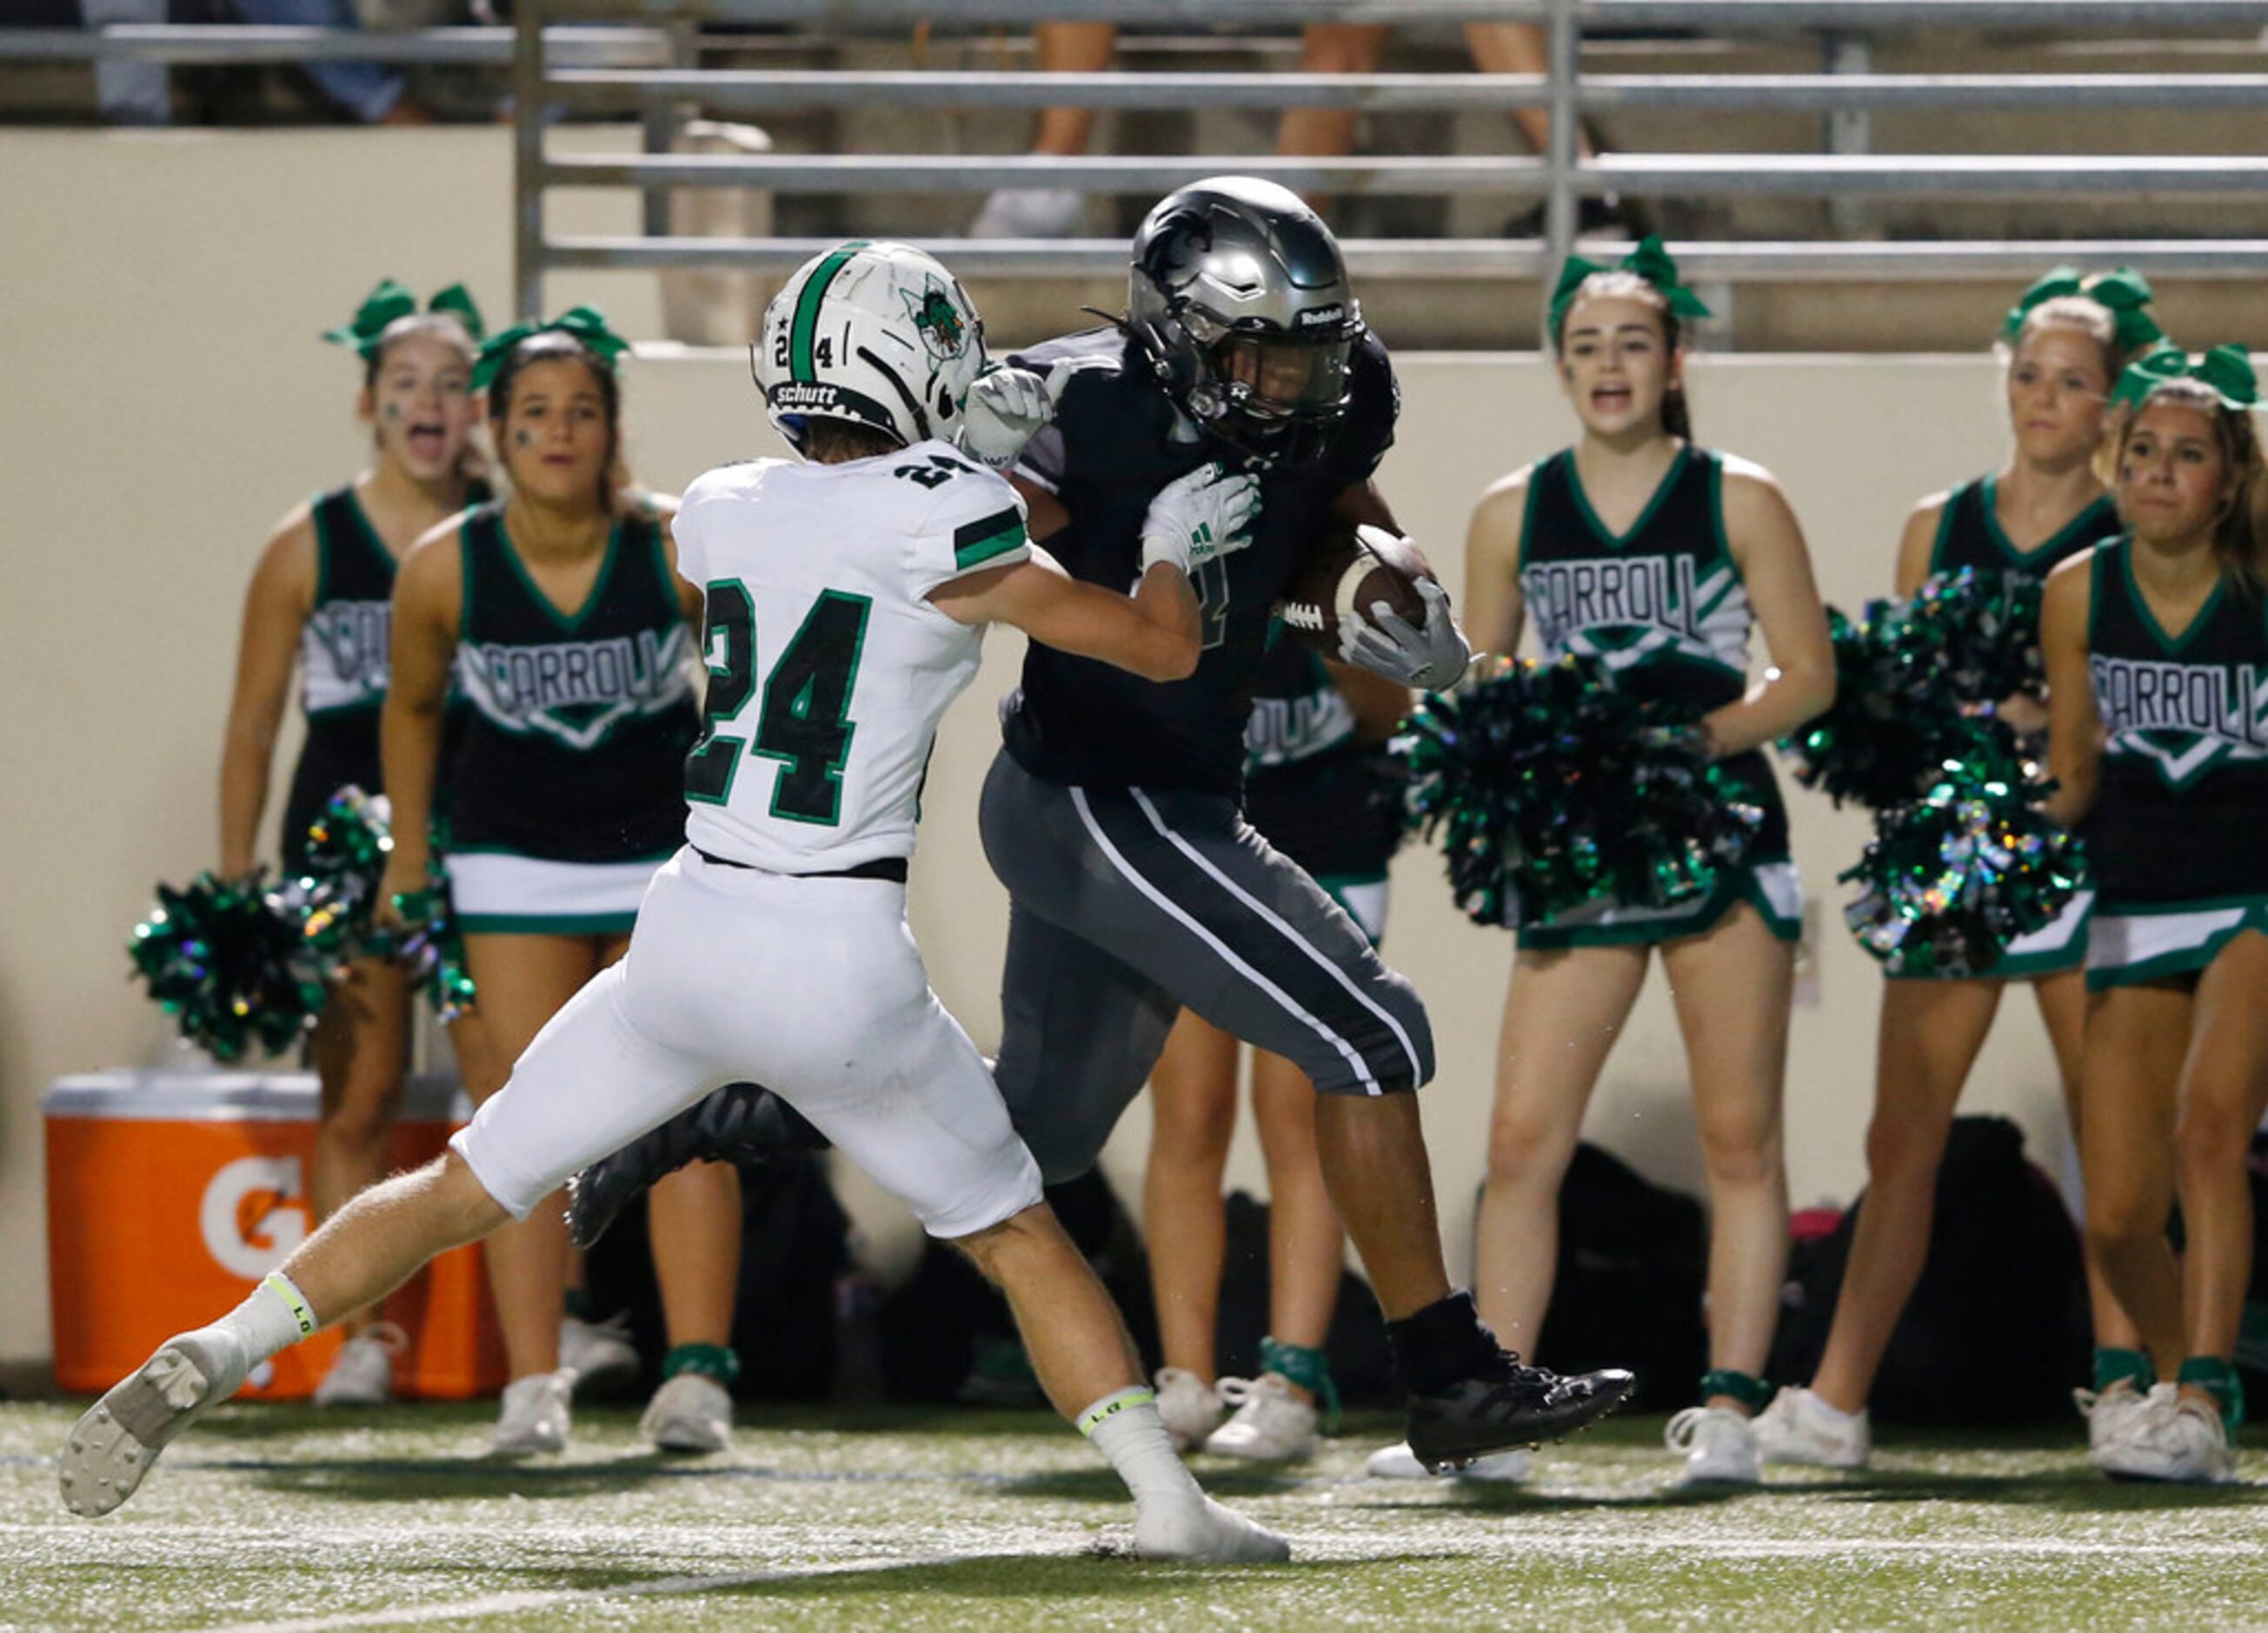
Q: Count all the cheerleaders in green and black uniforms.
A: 6